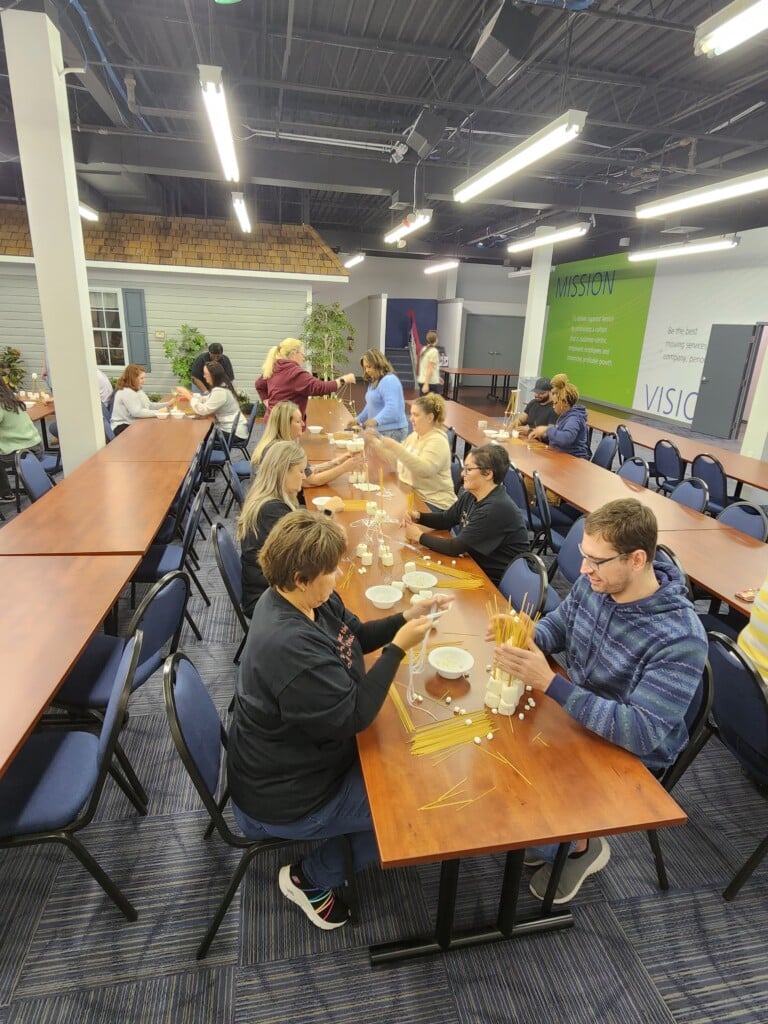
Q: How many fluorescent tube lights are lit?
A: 11